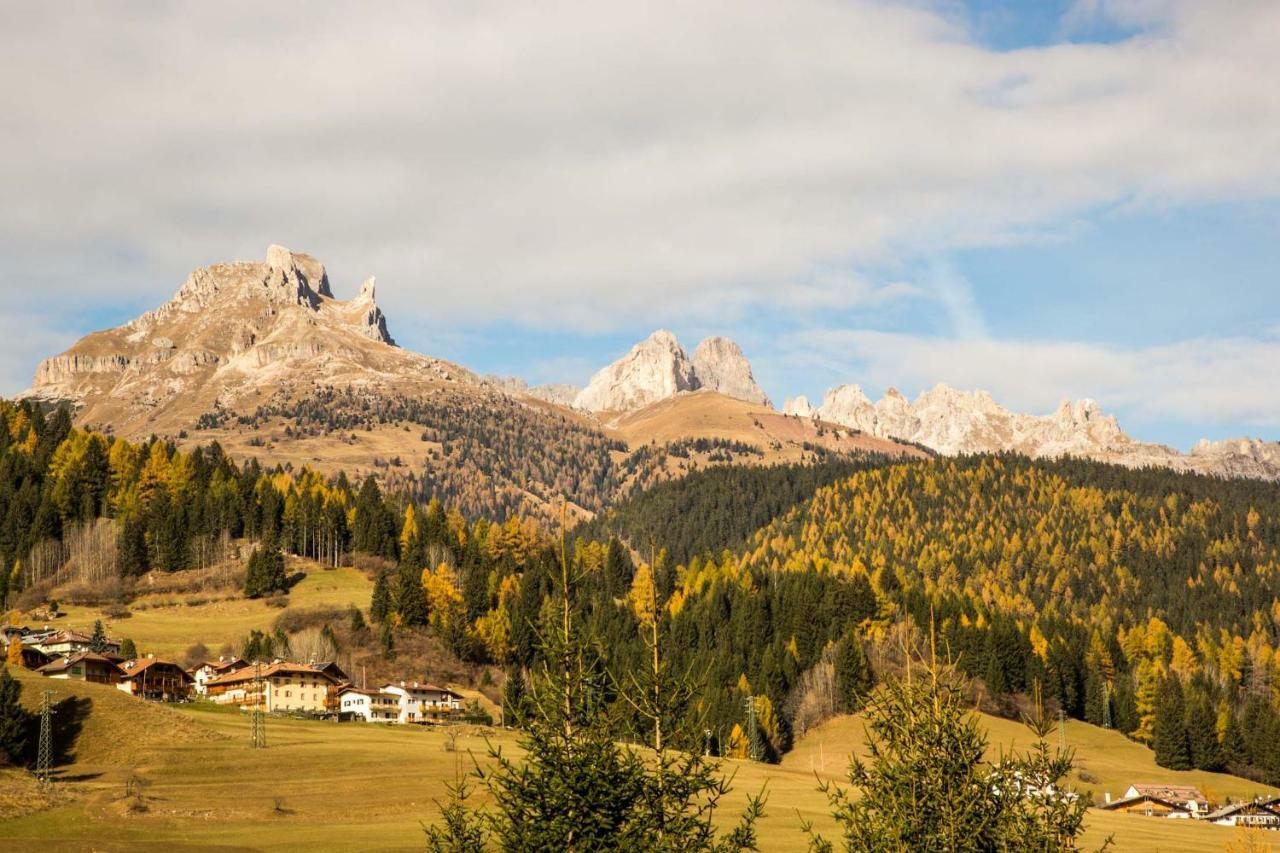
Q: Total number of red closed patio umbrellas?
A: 0